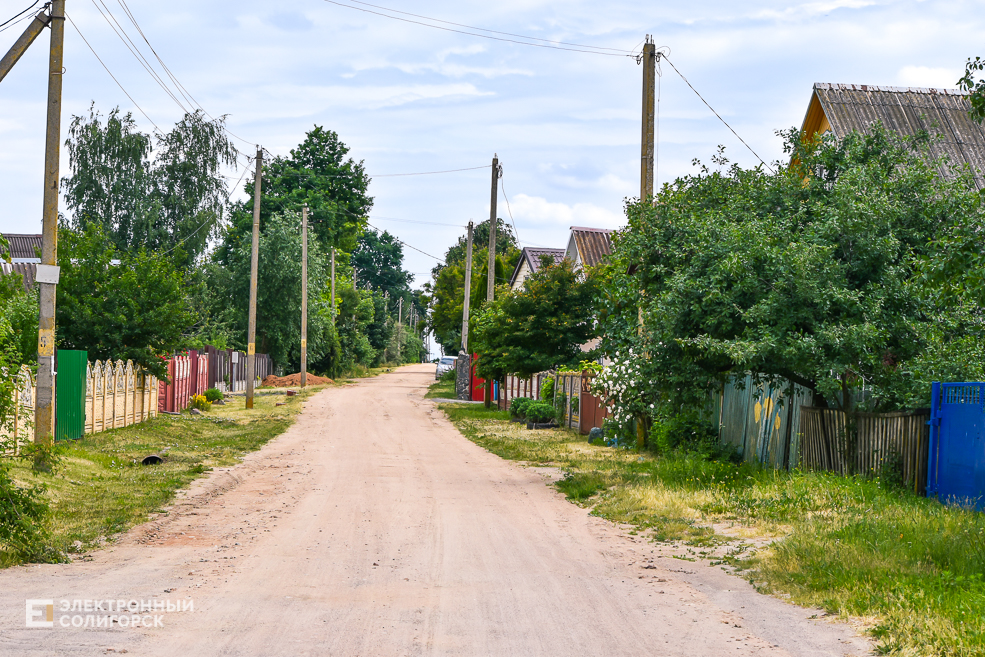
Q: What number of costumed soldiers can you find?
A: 0